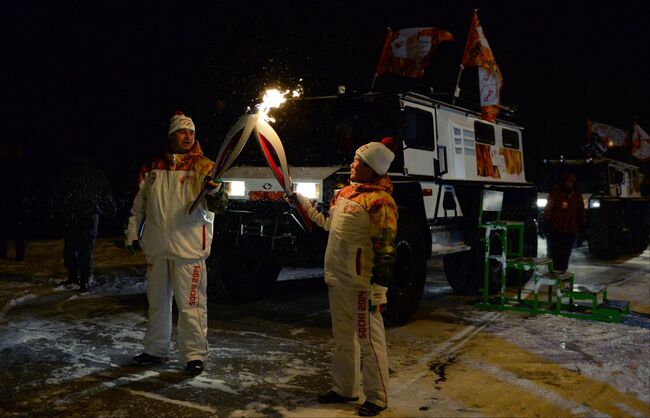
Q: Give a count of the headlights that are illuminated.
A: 4